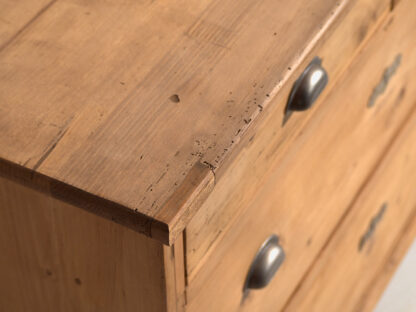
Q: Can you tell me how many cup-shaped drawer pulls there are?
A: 2